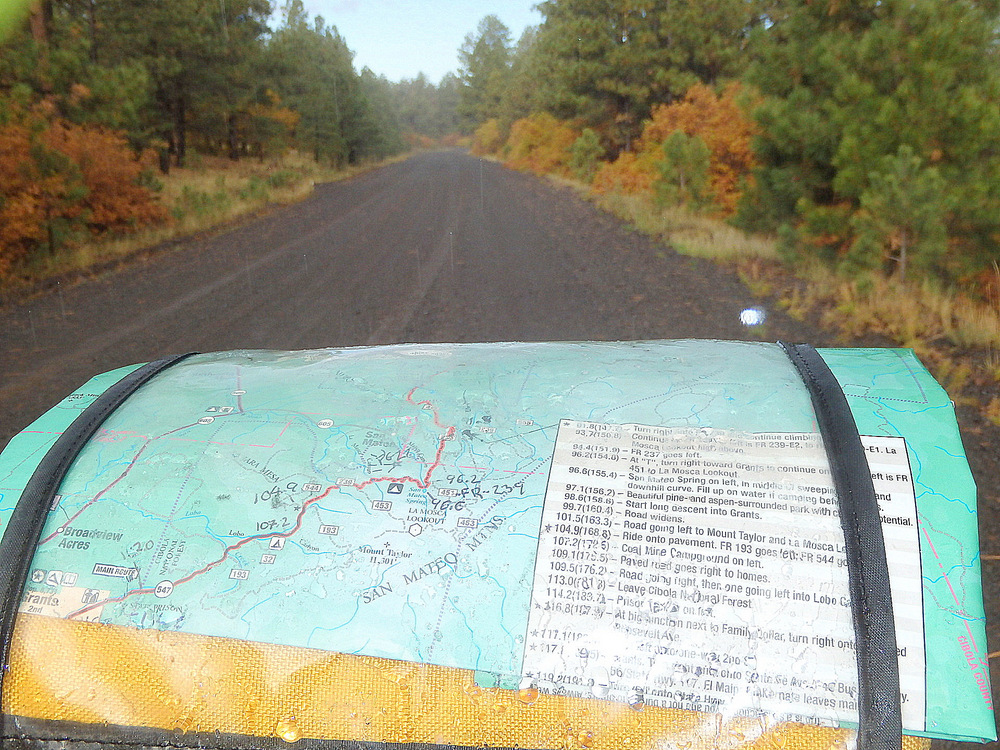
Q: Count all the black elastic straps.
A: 2